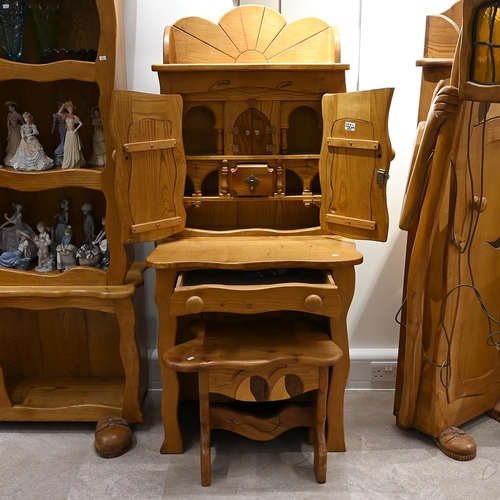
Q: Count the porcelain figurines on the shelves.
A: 12